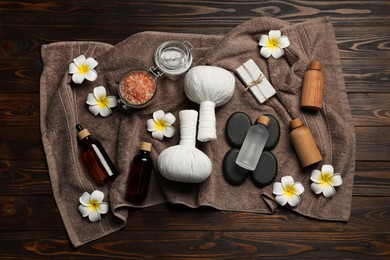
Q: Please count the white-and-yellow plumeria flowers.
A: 7